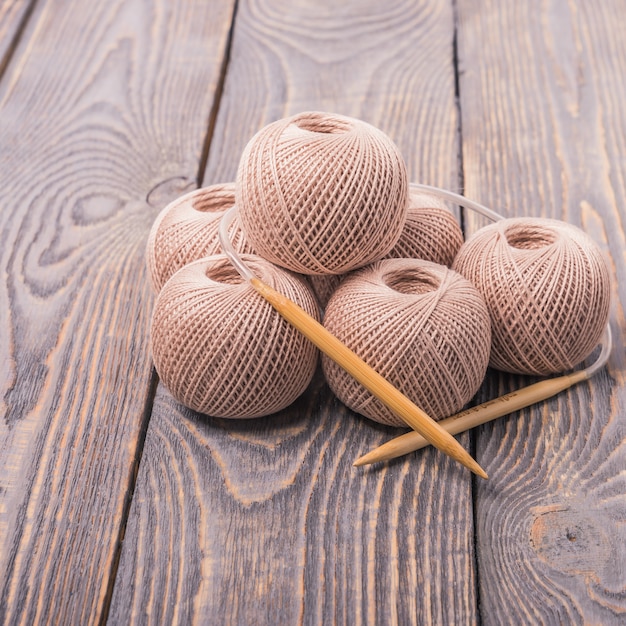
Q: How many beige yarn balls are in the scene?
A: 6